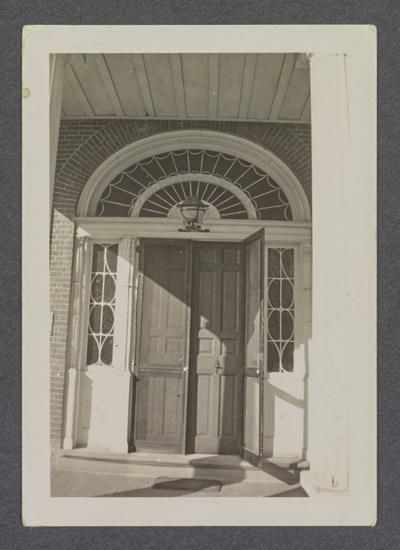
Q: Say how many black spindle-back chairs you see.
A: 0